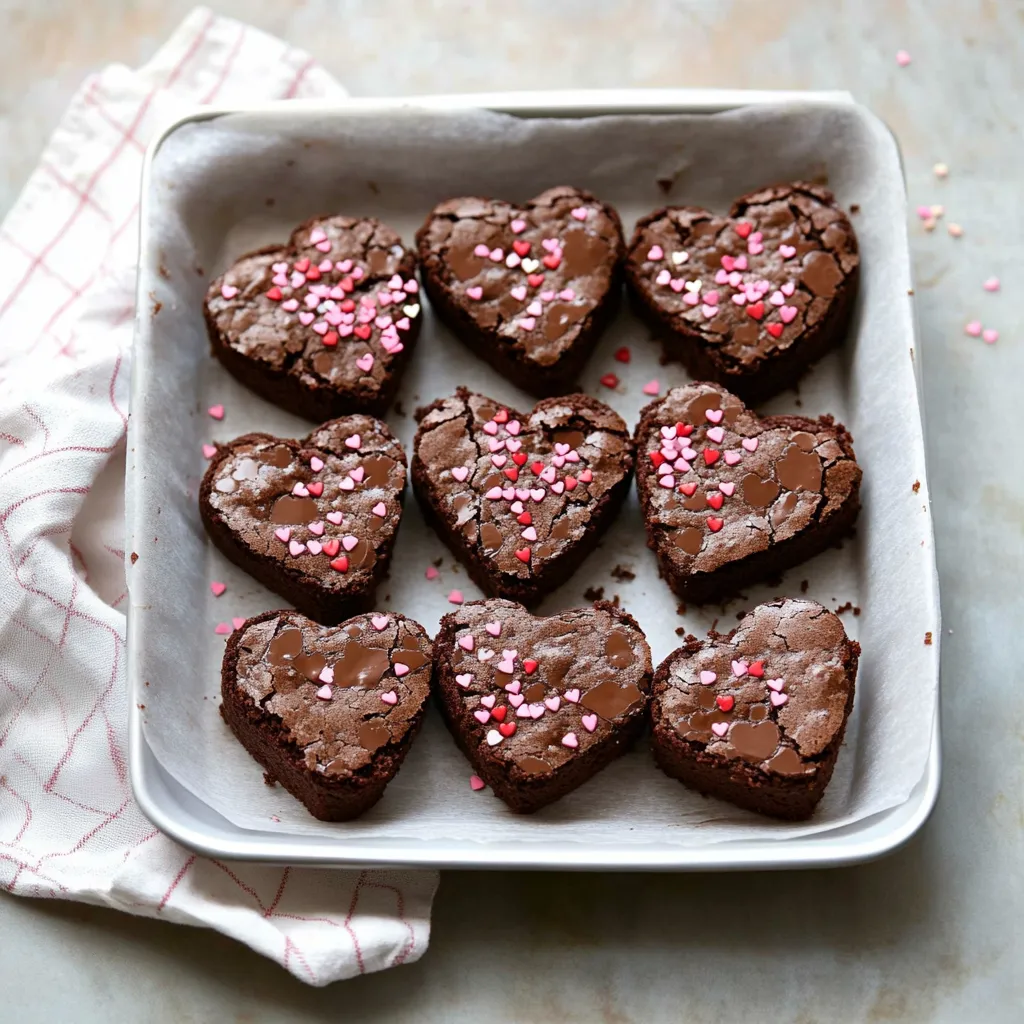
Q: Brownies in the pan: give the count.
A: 9